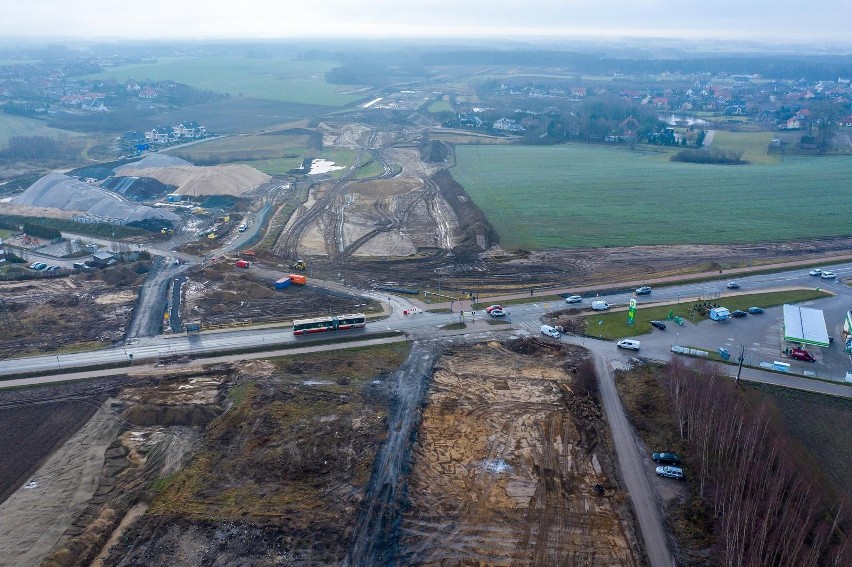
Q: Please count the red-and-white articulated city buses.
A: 1